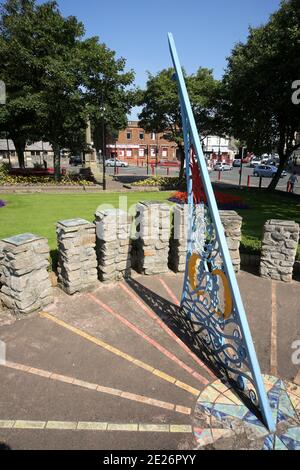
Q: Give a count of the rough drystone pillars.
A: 7